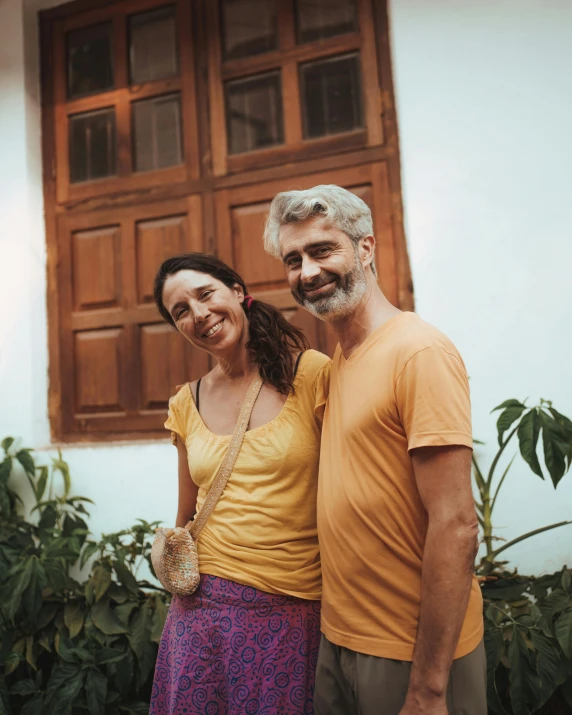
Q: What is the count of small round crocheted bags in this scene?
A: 1